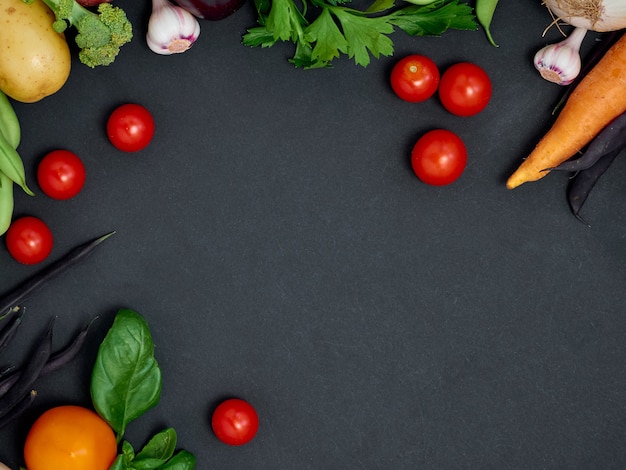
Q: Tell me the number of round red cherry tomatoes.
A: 7